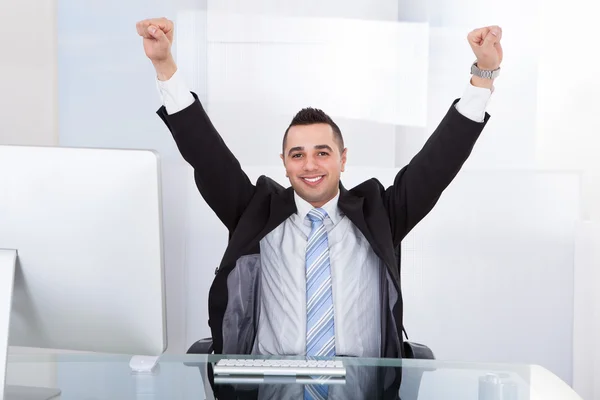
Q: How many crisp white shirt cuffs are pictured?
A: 2